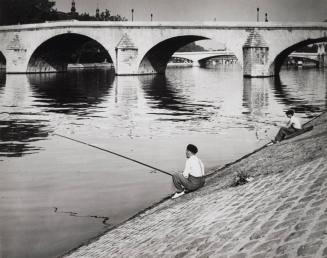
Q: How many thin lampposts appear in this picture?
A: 4